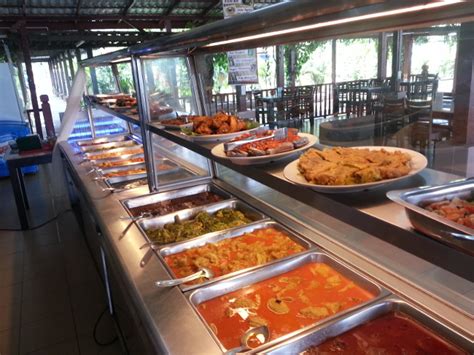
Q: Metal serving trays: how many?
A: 12